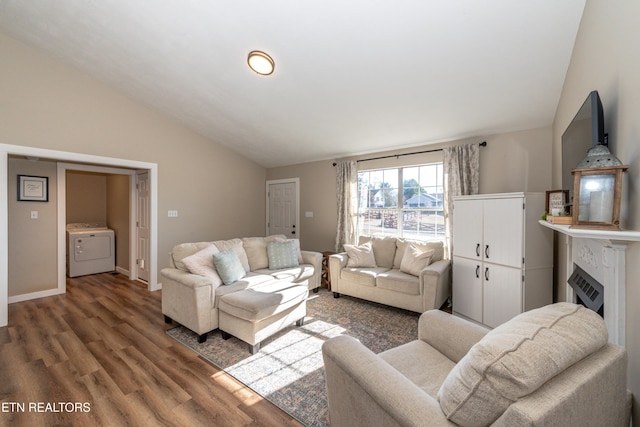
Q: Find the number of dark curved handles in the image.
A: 4